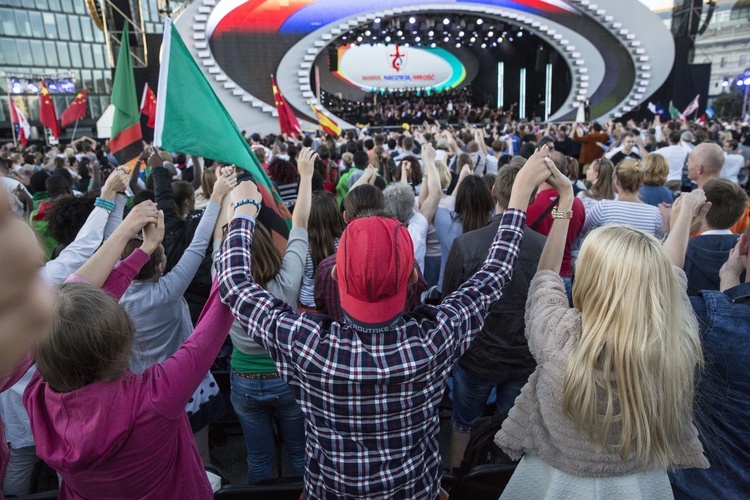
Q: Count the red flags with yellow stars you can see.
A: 4